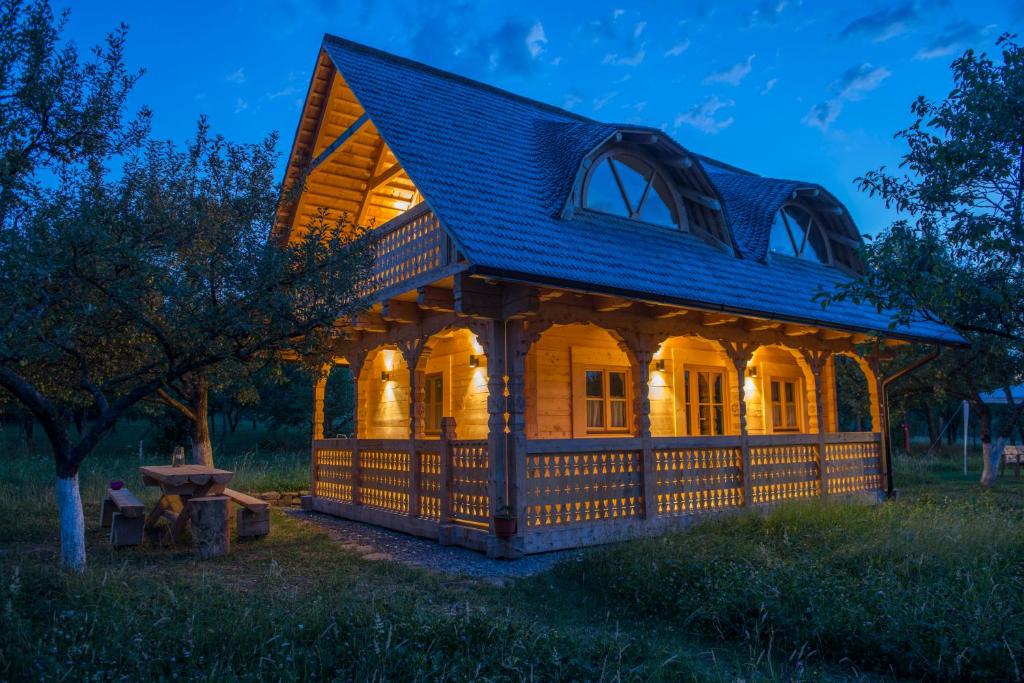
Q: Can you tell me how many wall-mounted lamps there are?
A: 4